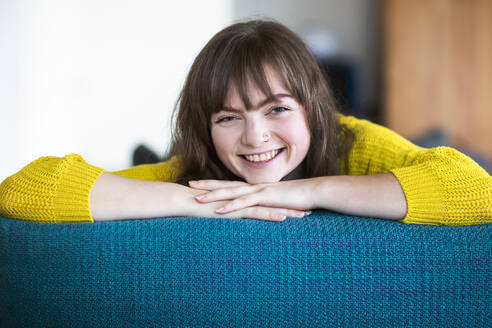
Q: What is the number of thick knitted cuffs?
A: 2